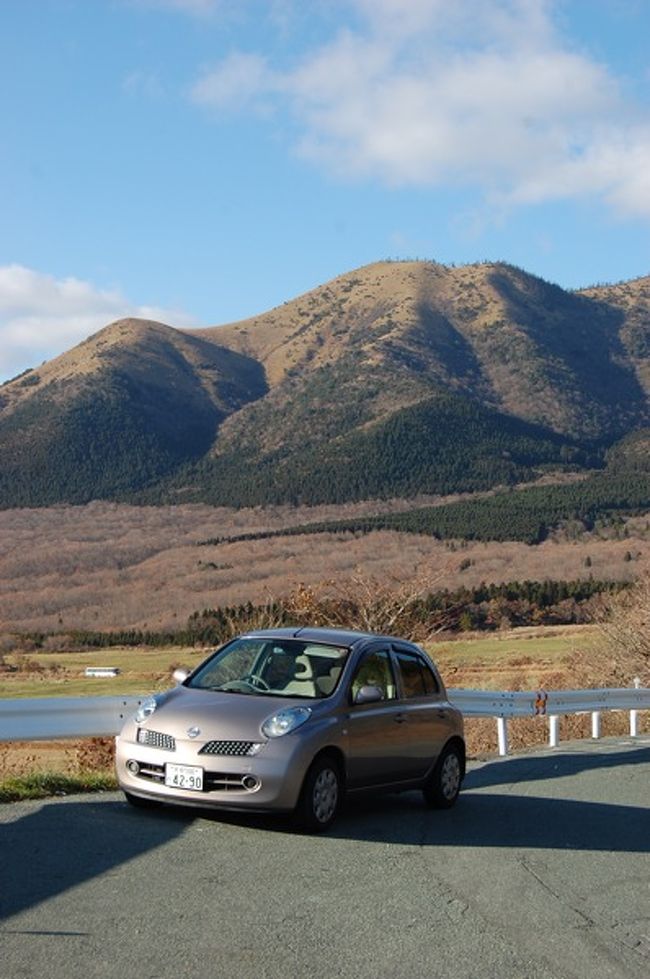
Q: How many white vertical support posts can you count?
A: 4